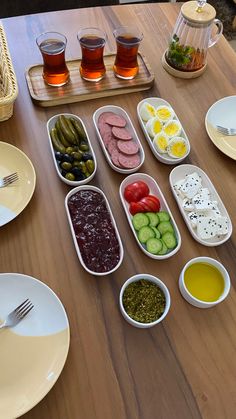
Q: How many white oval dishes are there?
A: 6